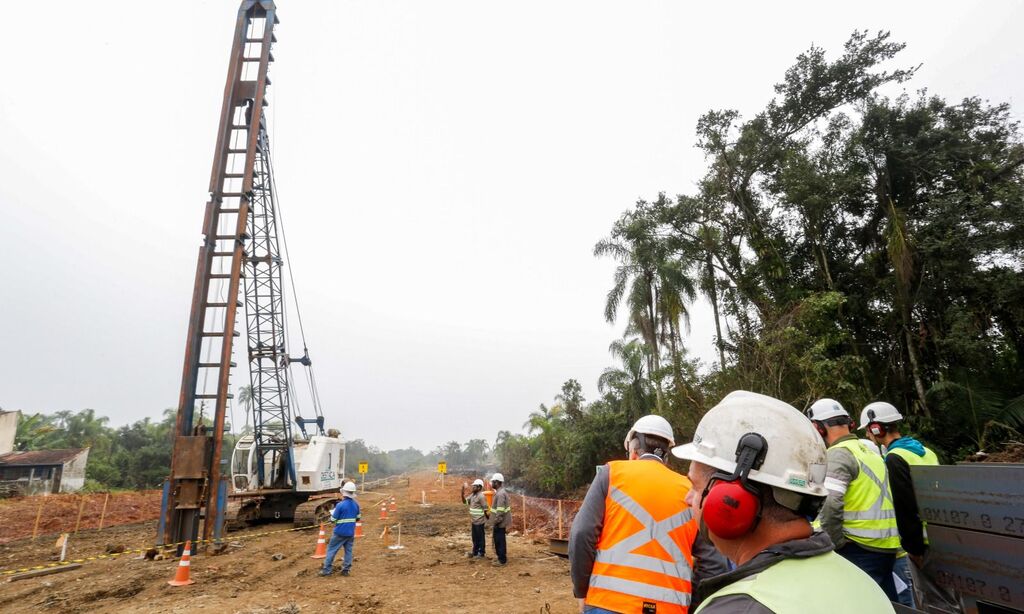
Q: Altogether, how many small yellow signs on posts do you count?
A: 2